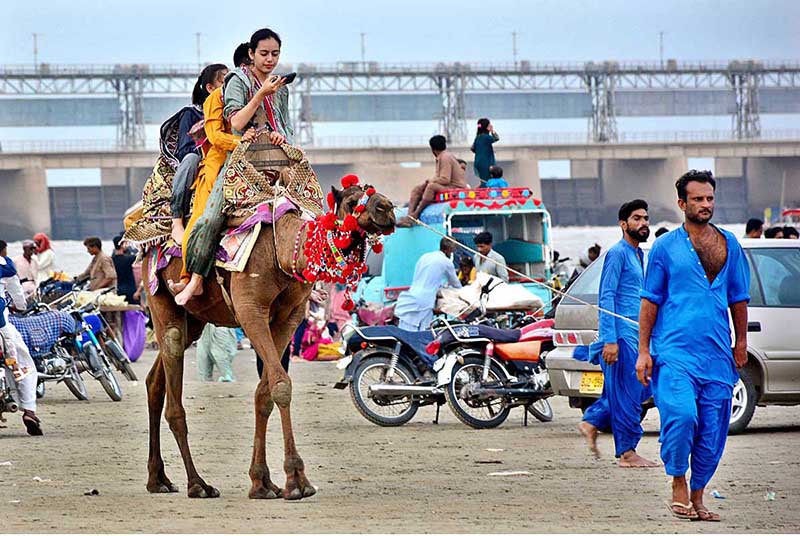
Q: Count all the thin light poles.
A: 5